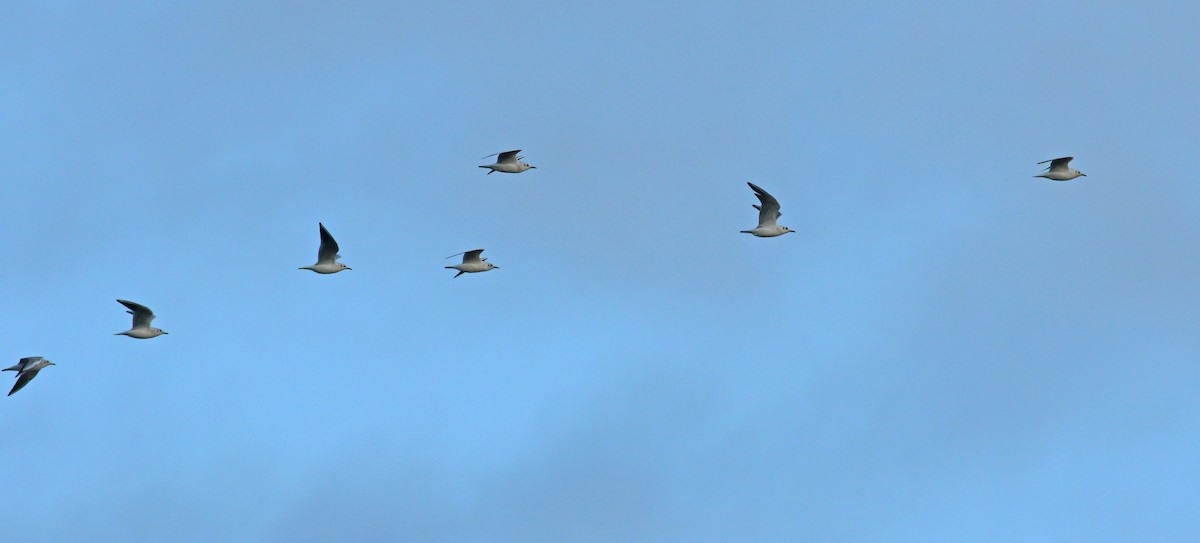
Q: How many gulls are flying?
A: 7